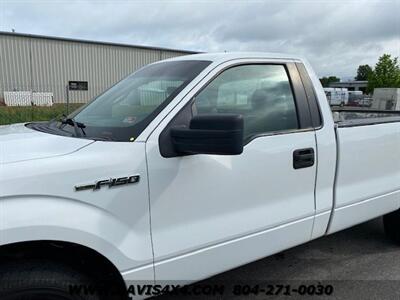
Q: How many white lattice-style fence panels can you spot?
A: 2